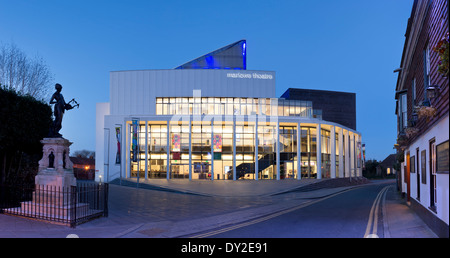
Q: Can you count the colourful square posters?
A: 2